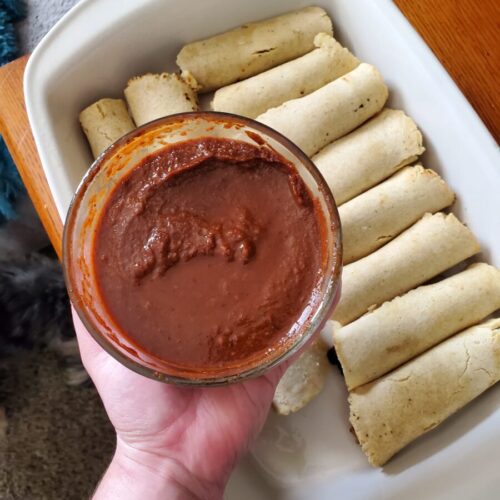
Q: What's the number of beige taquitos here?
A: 11